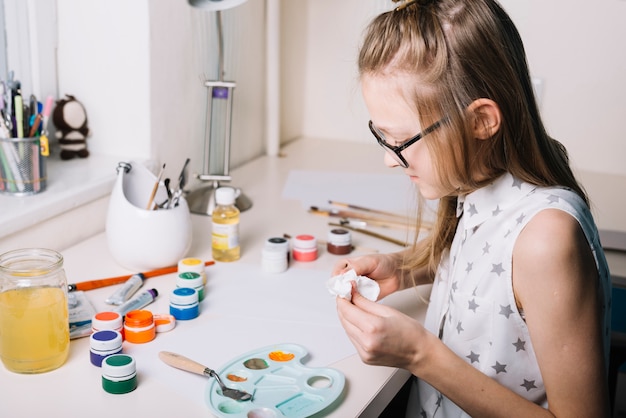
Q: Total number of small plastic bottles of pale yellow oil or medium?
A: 1